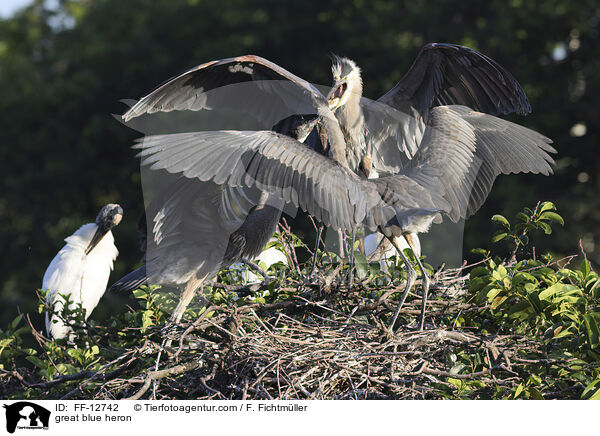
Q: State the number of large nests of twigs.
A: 1